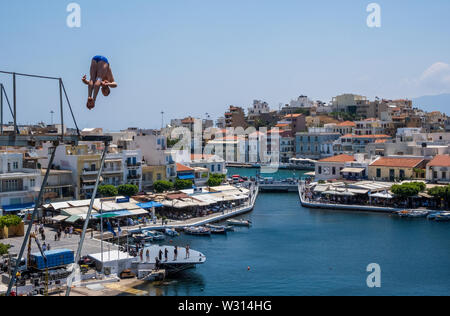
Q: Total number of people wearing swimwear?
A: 1